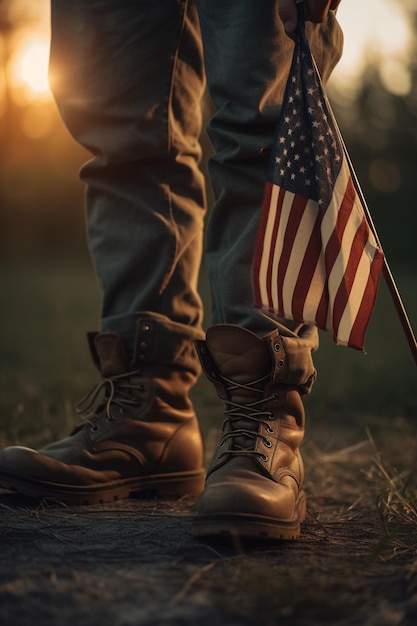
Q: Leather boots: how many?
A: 2